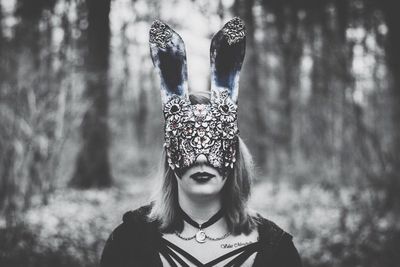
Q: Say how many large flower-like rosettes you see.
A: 2